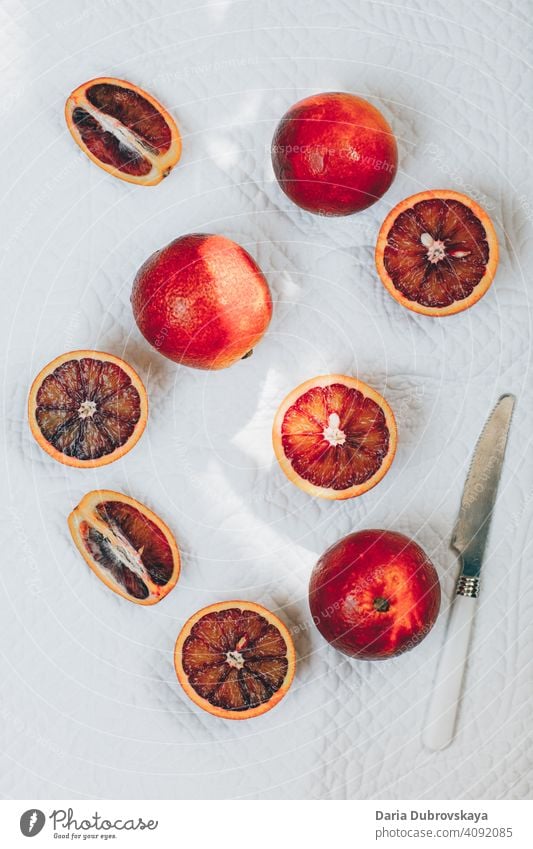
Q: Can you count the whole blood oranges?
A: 3